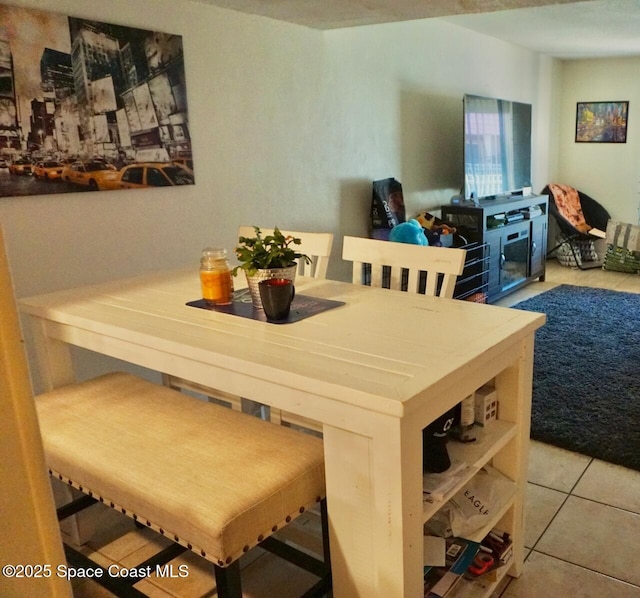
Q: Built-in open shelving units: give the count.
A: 1